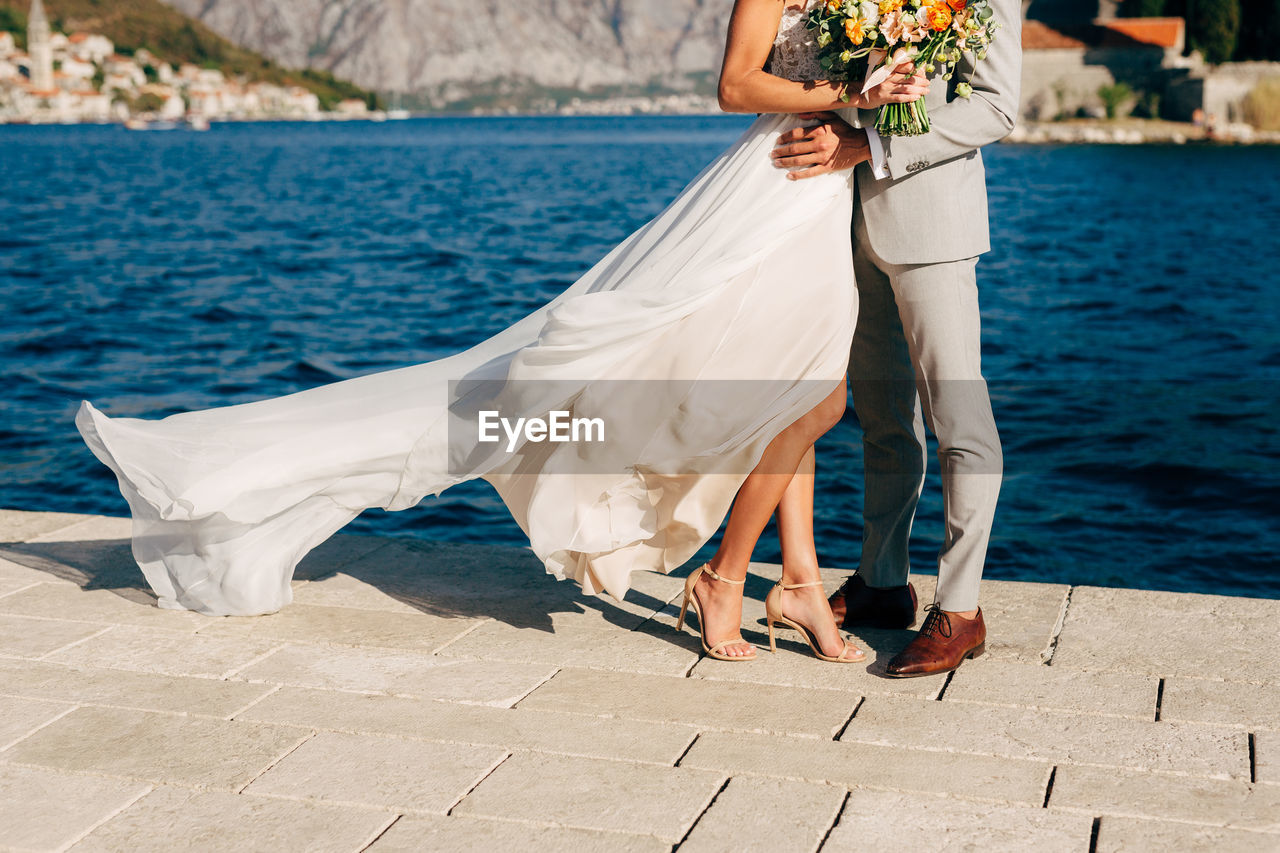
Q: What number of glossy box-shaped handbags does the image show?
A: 0